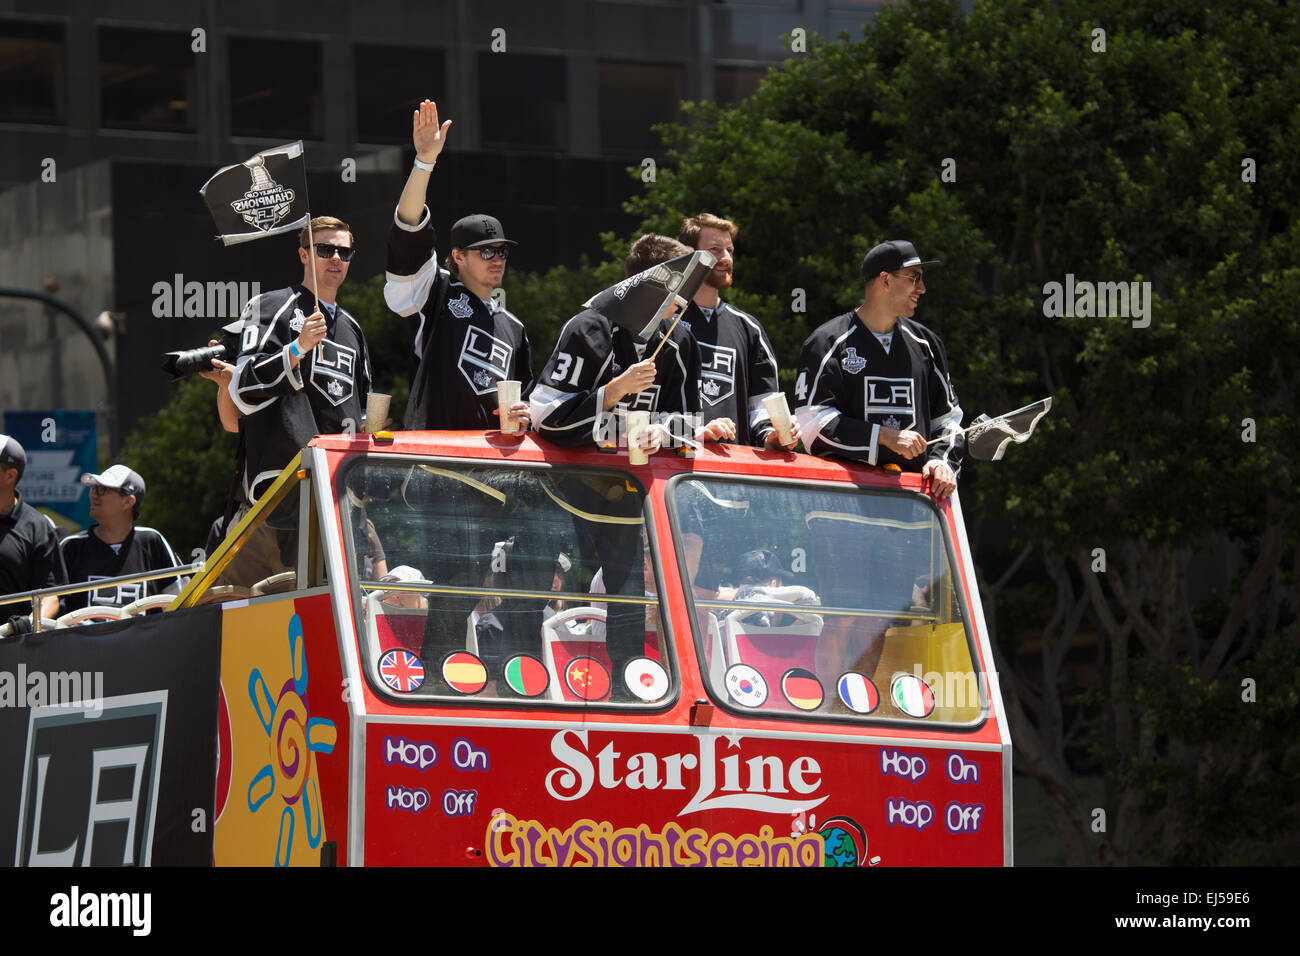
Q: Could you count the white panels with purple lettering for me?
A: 0